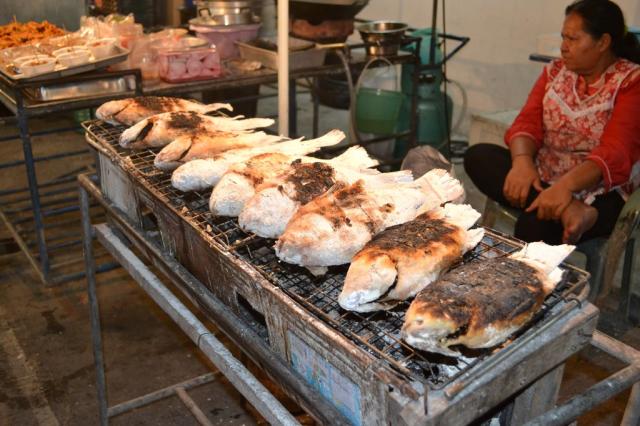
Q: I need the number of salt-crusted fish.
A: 9